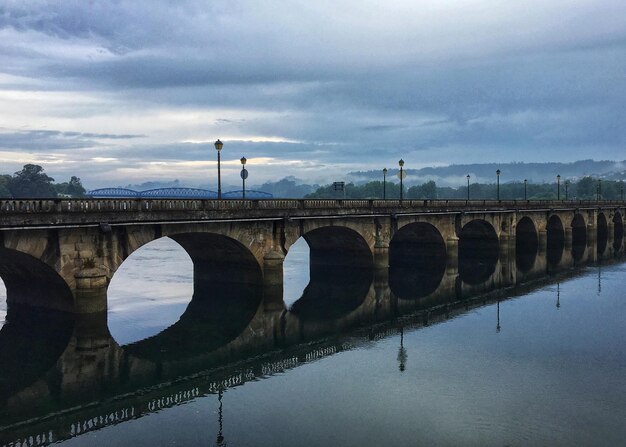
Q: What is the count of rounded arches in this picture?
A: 10